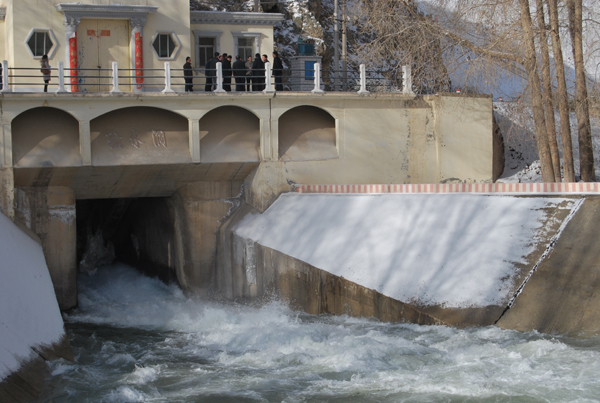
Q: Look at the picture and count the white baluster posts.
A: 9